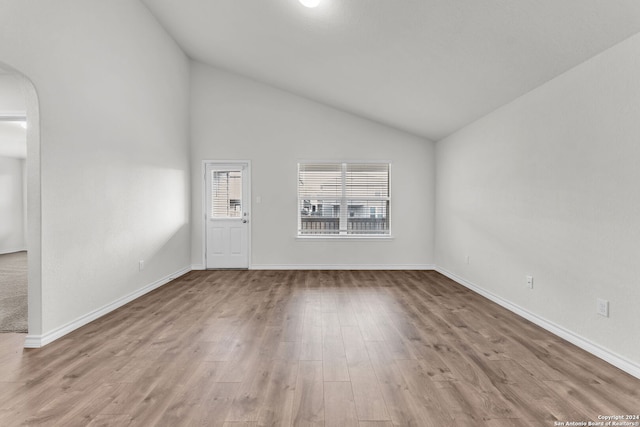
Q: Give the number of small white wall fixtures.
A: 5